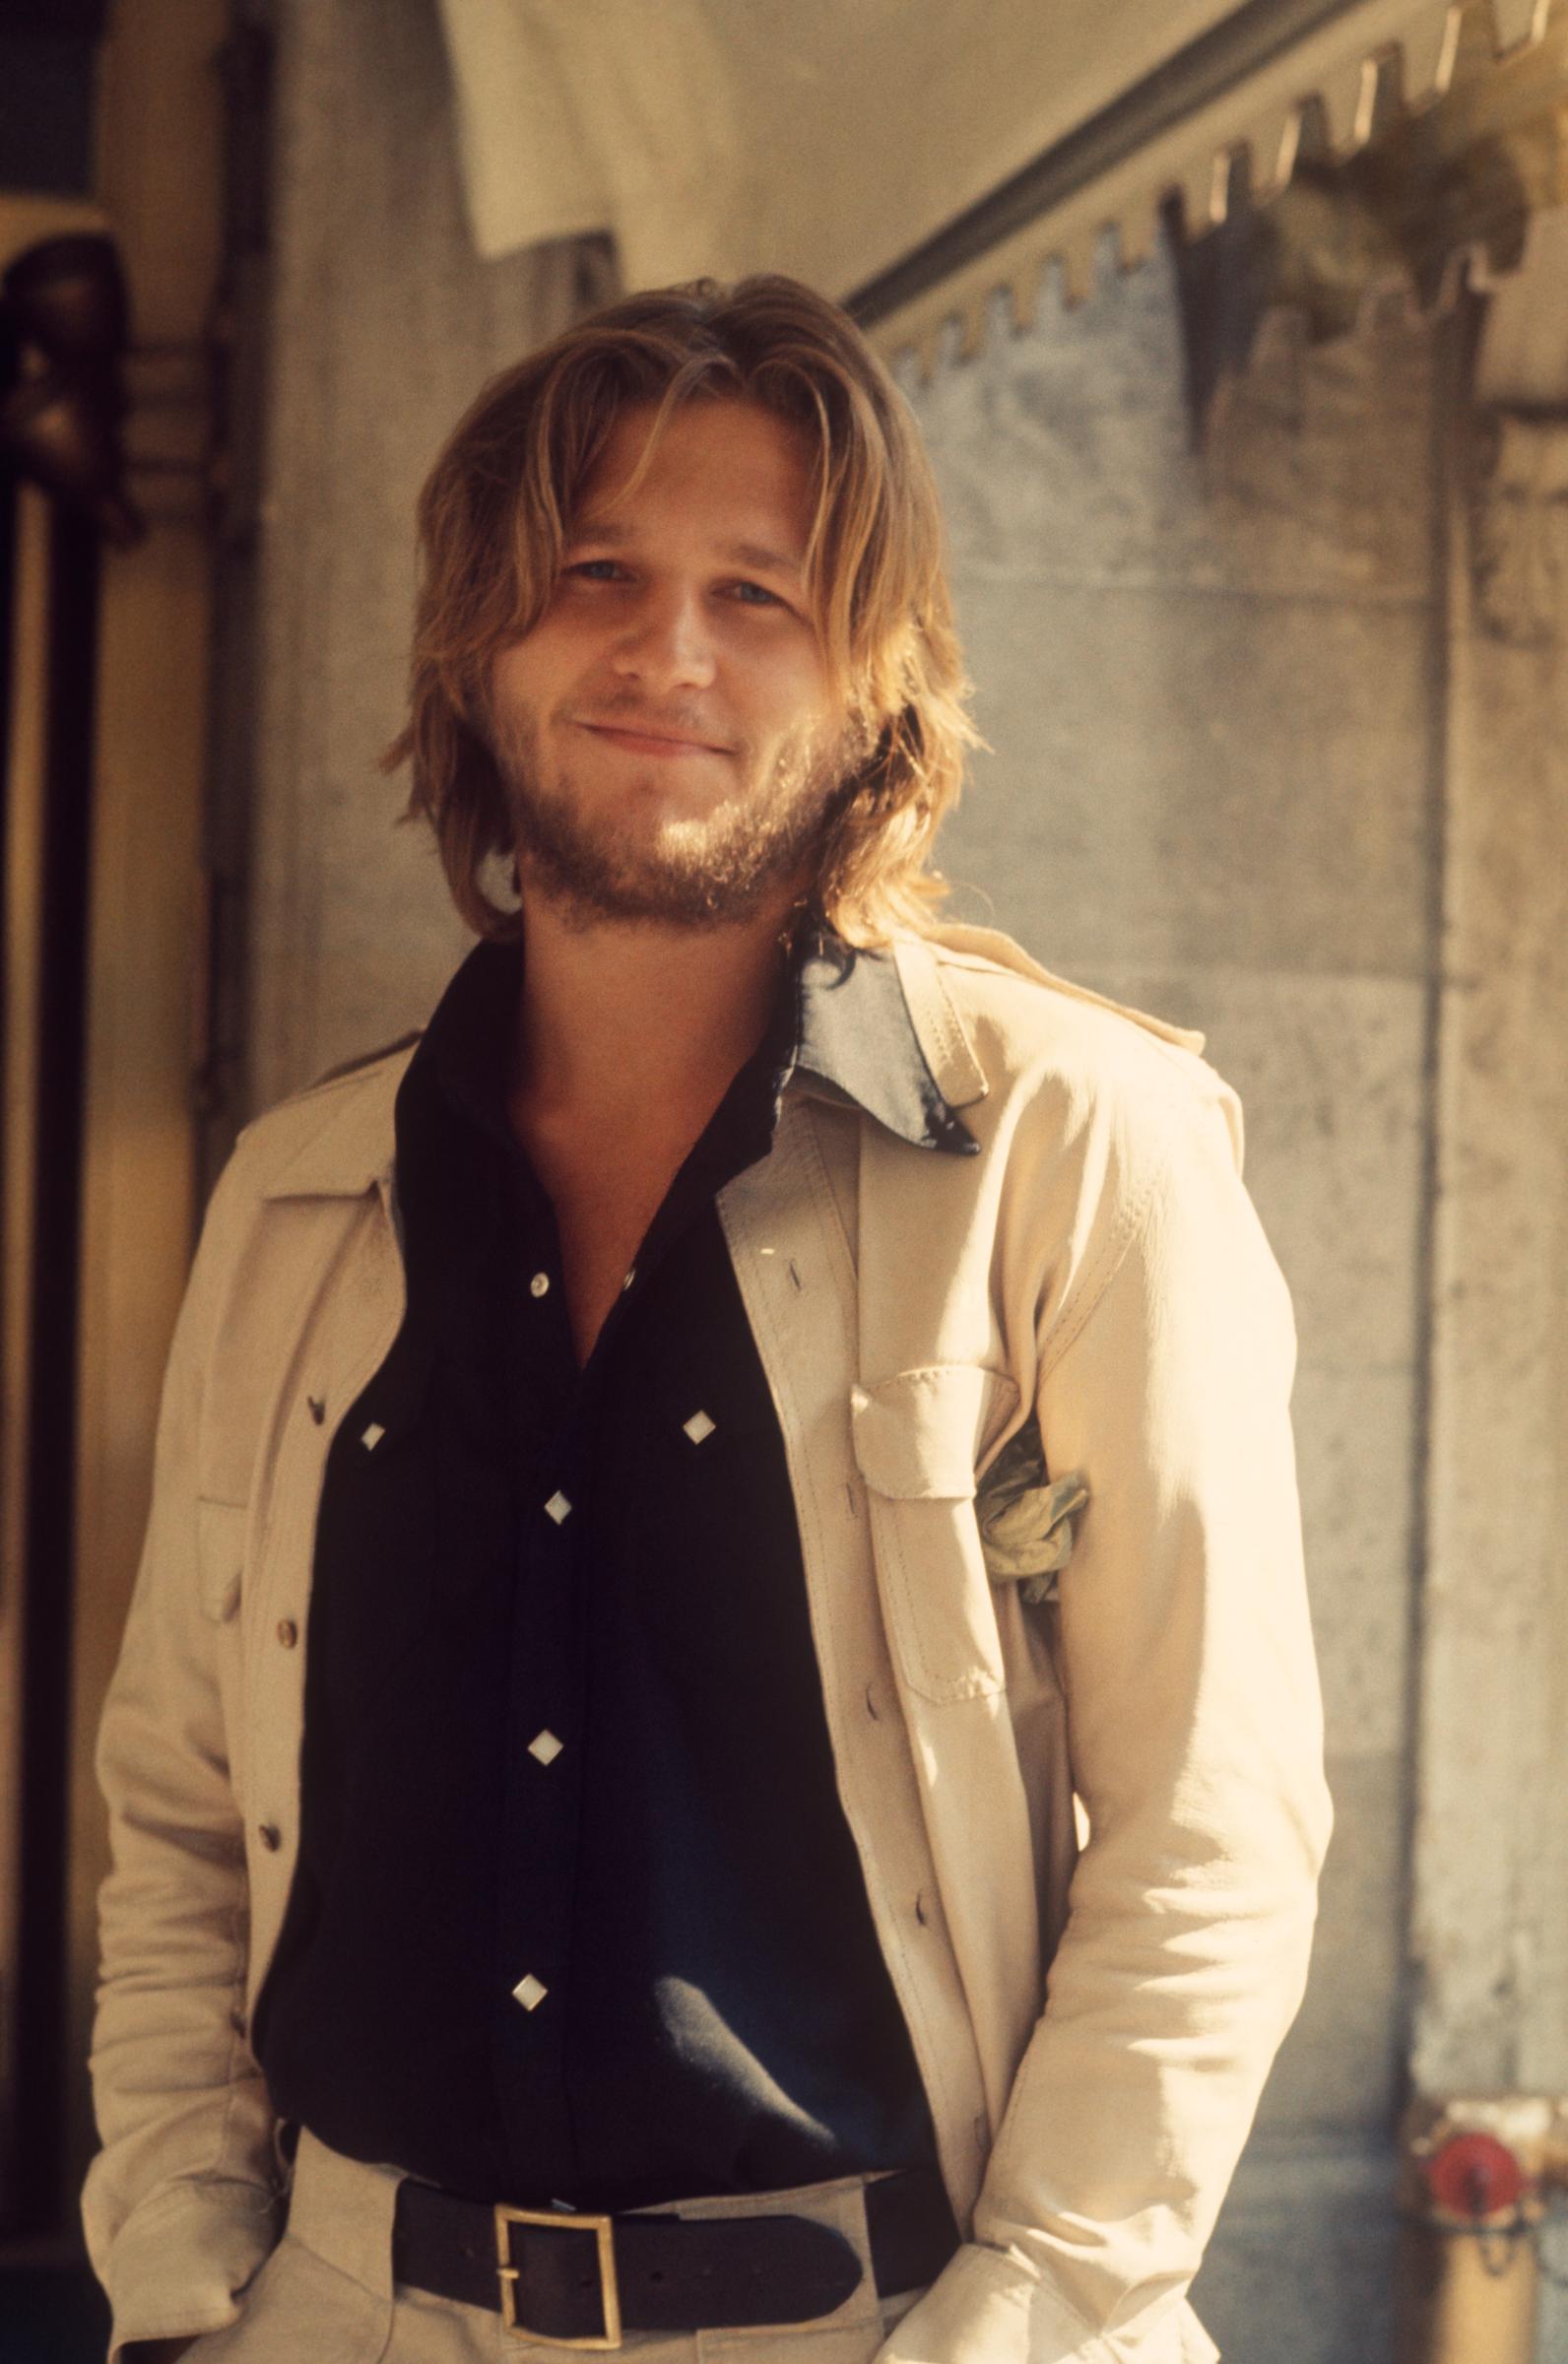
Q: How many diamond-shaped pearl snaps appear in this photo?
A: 5